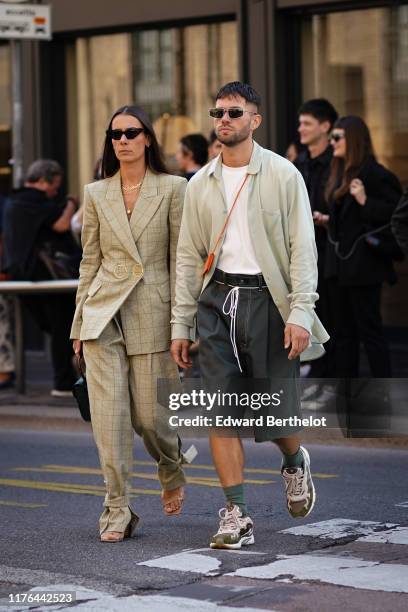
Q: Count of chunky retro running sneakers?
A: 2